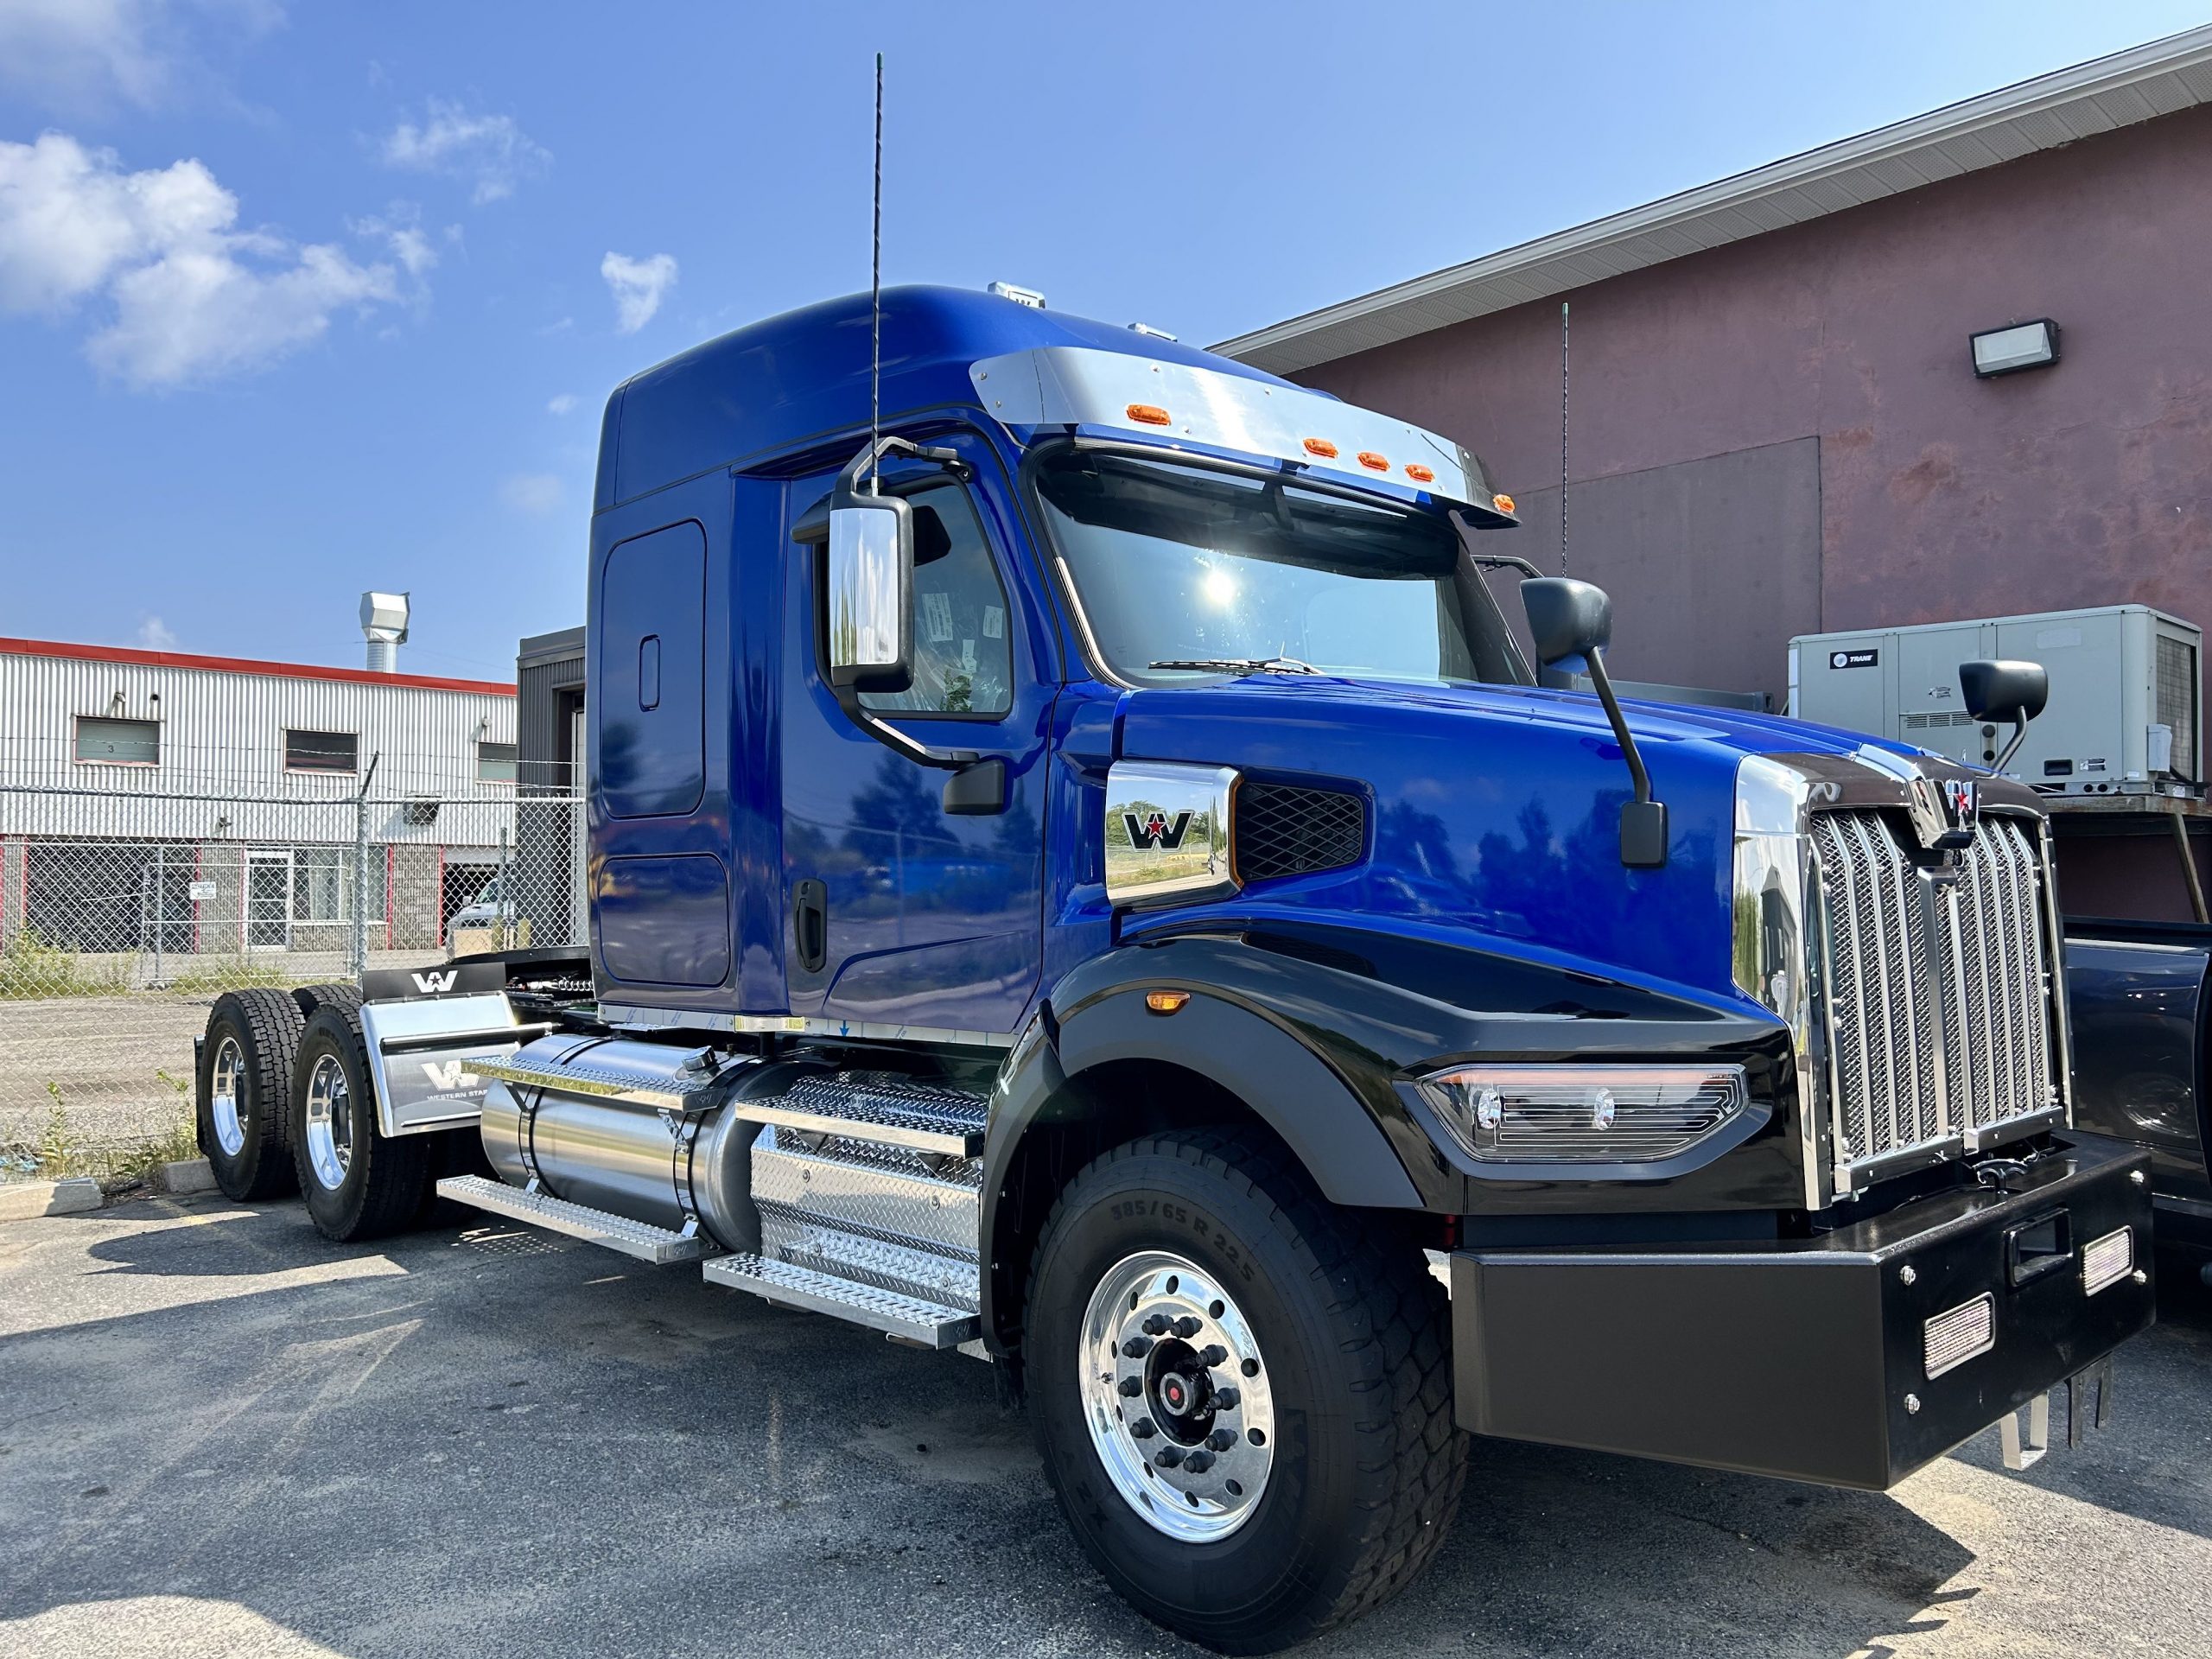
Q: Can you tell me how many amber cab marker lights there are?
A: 5